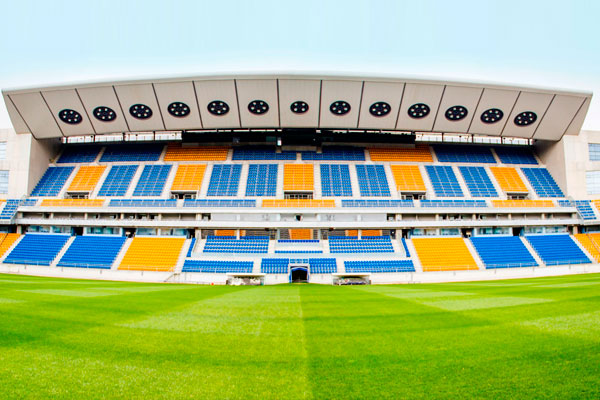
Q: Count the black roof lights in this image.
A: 13